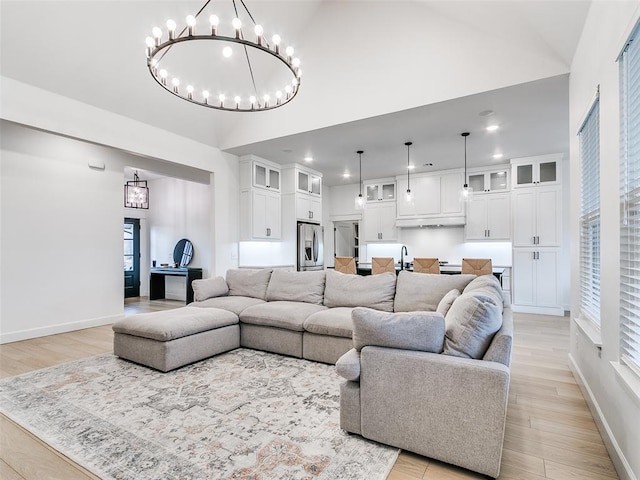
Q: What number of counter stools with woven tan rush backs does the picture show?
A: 4